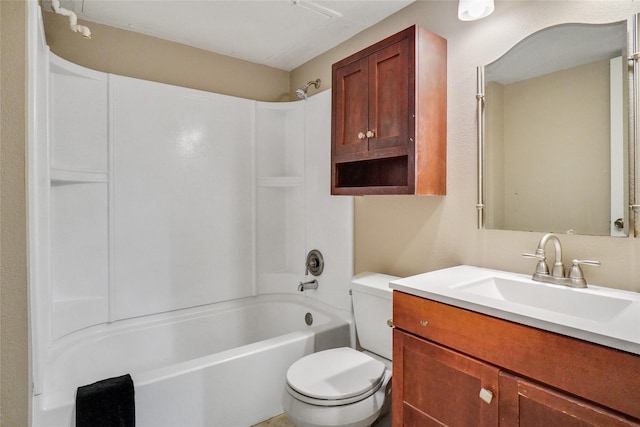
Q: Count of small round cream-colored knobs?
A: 2